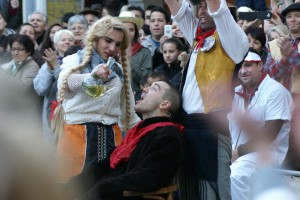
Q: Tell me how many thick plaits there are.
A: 2